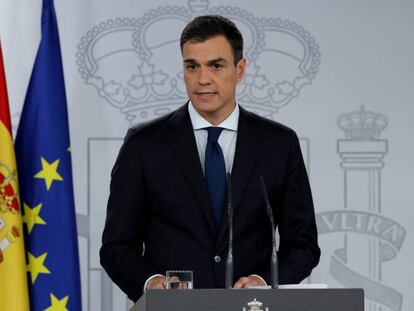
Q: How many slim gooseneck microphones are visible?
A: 2